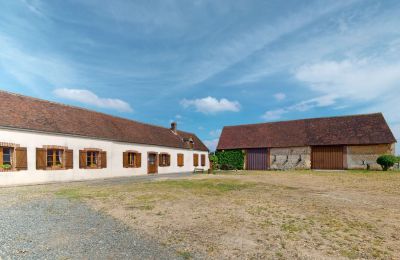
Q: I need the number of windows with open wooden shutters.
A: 5